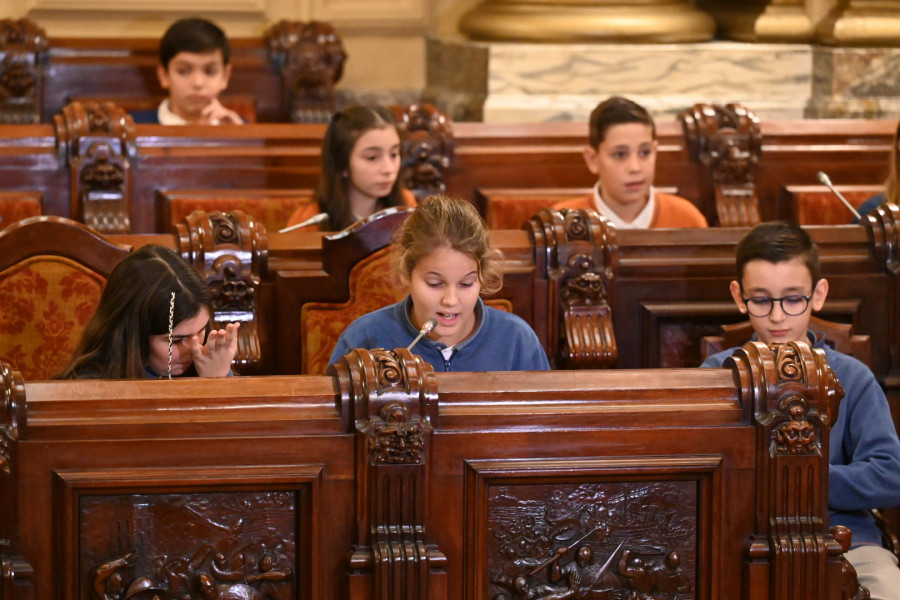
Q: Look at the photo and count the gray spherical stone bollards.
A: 0